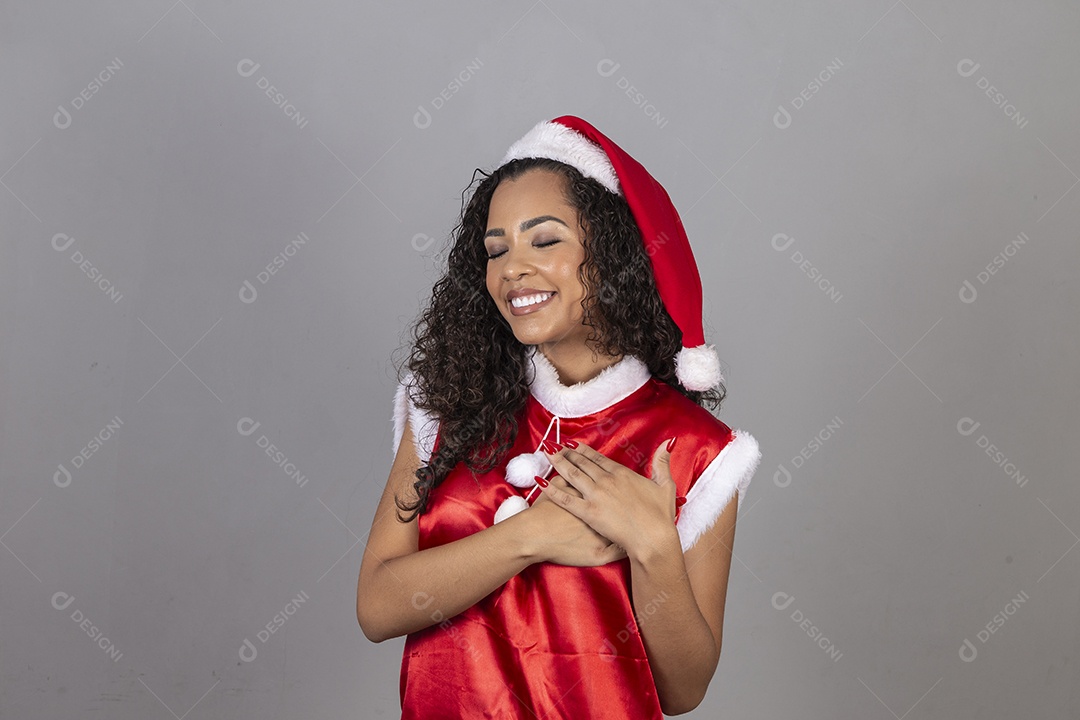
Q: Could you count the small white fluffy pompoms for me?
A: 3